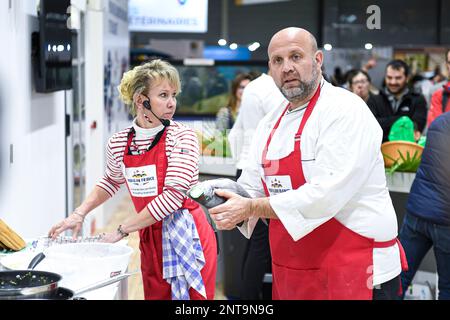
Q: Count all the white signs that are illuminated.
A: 1